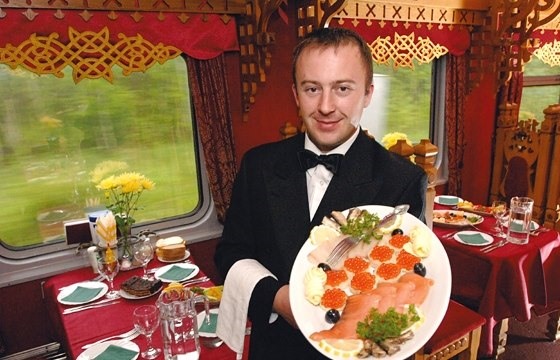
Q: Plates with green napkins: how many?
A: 7